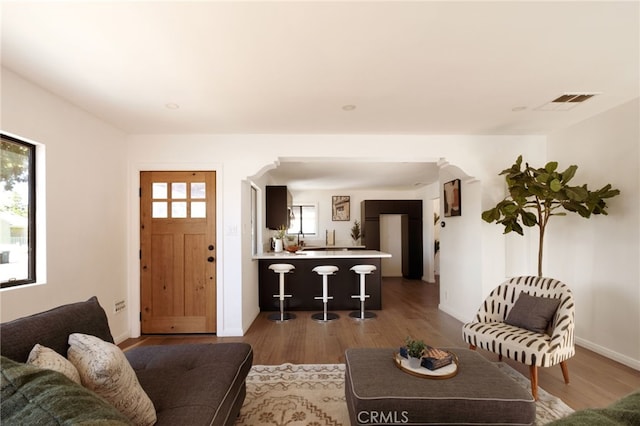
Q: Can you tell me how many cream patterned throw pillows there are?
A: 2